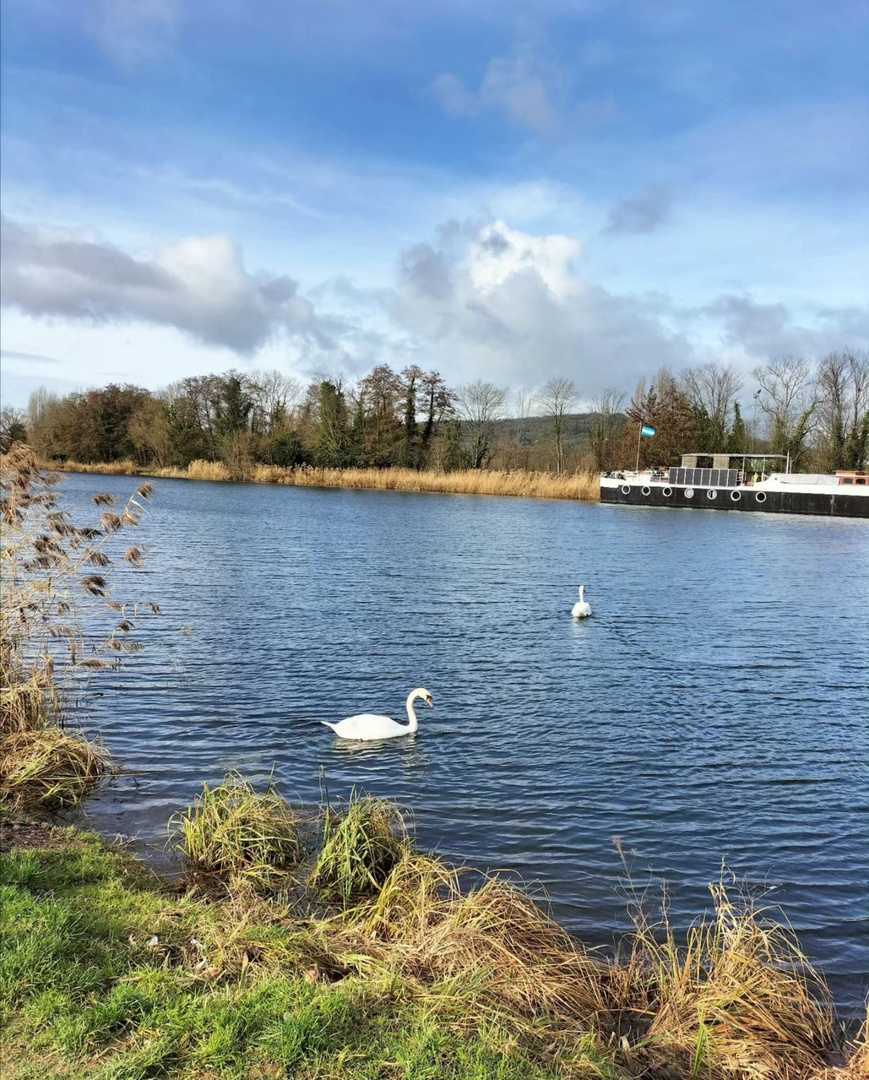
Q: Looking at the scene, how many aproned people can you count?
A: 0